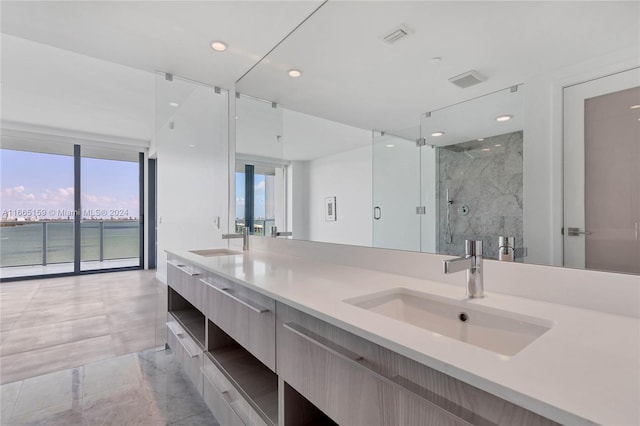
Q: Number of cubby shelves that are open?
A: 3